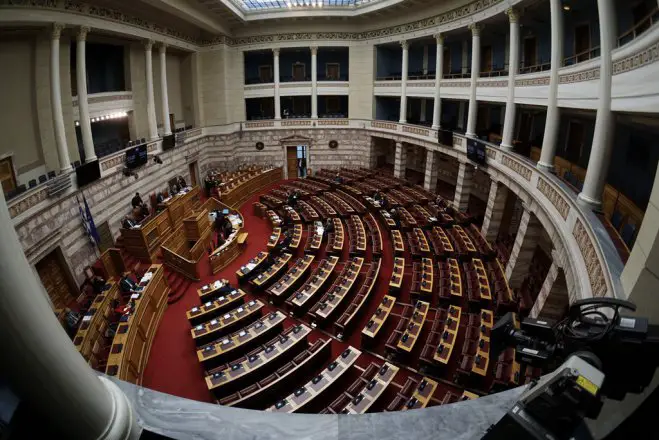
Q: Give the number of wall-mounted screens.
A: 5